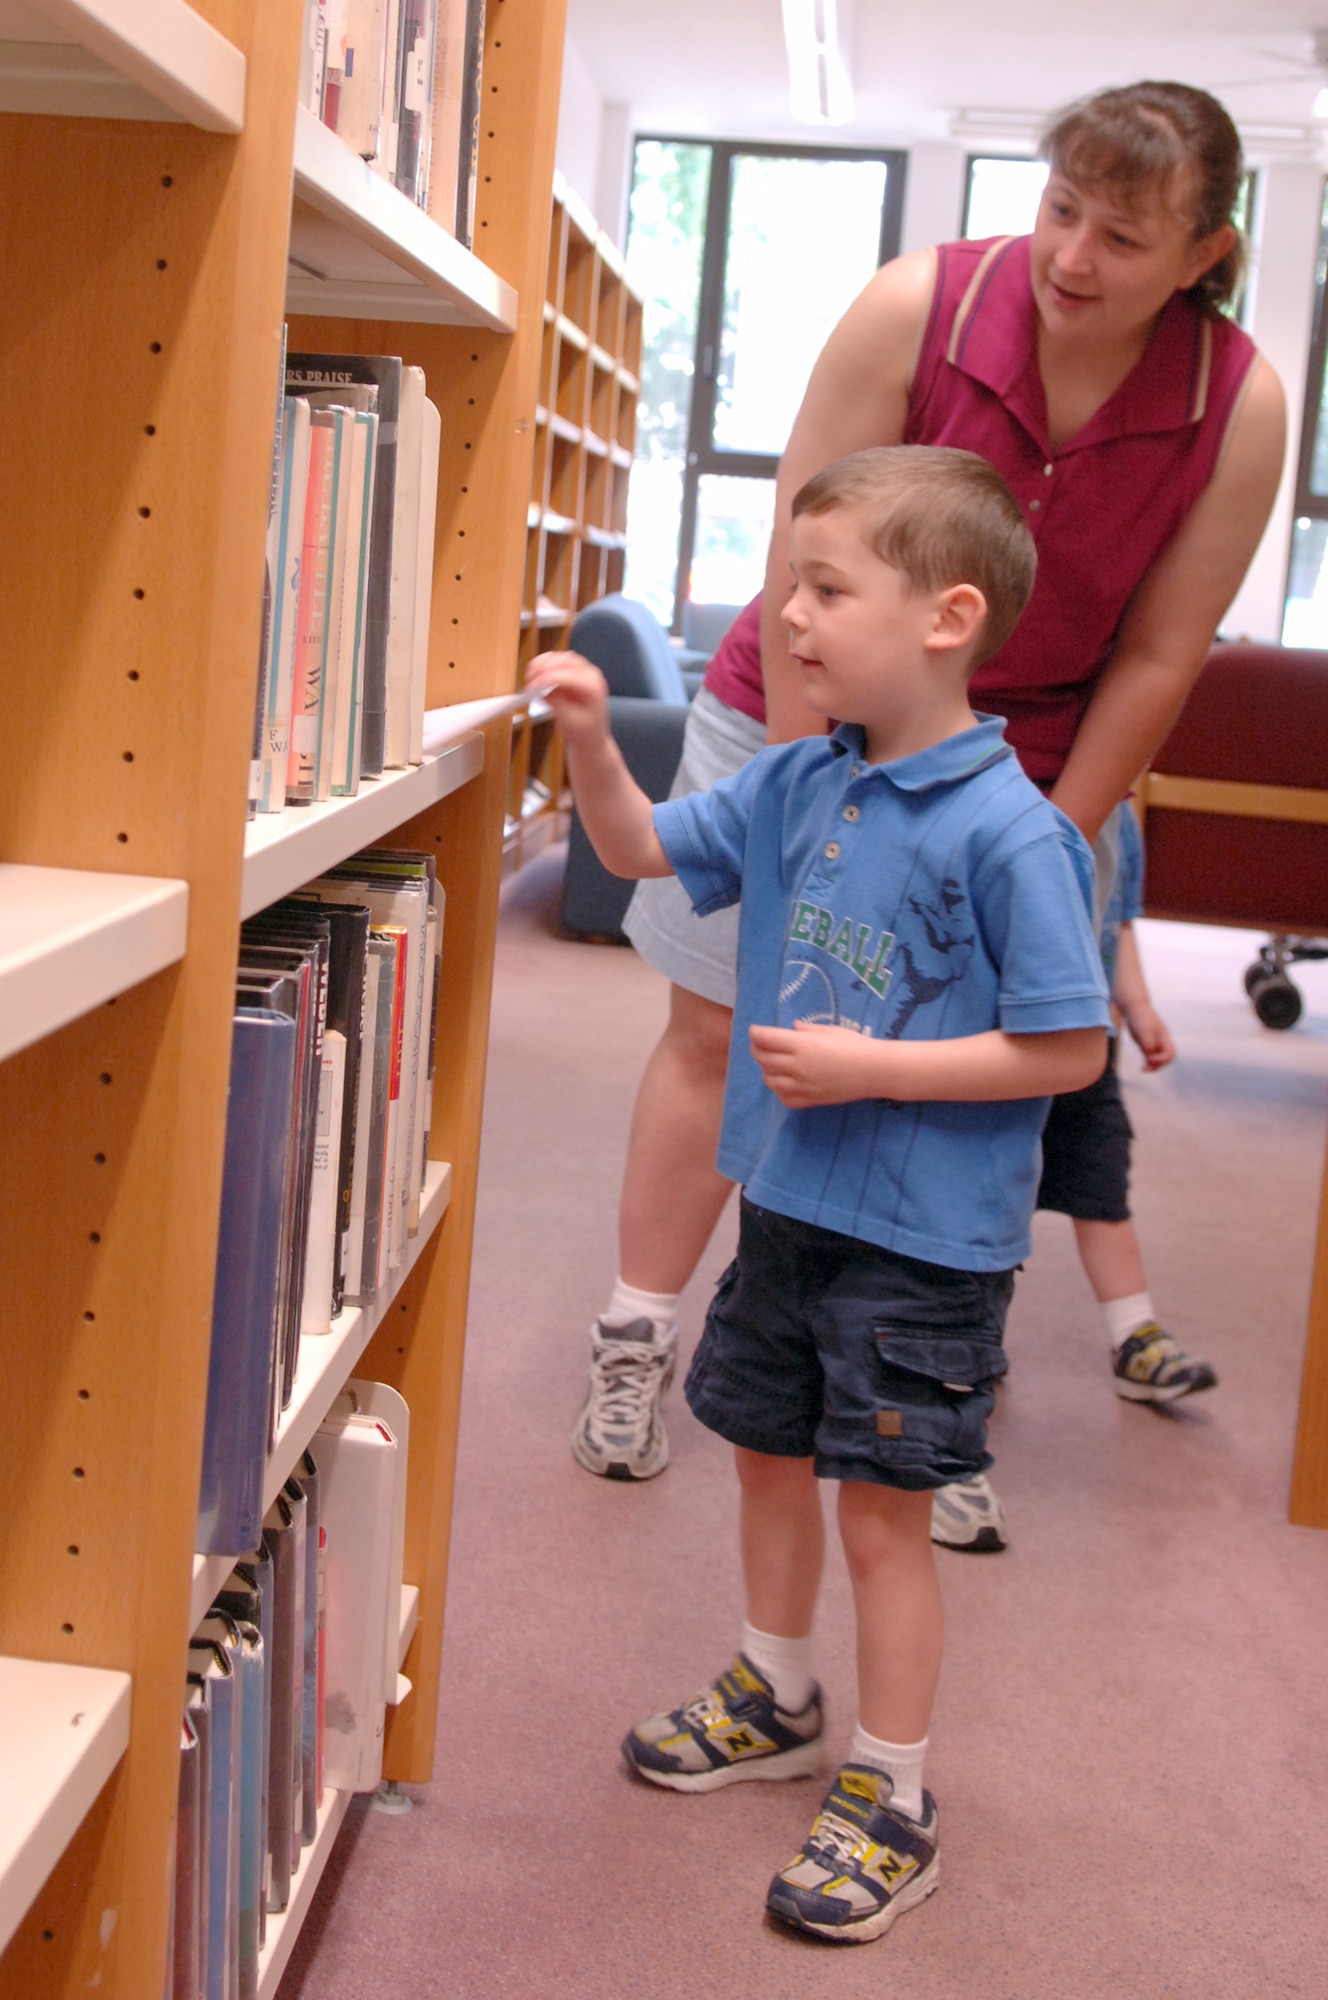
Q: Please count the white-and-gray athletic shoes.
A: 2